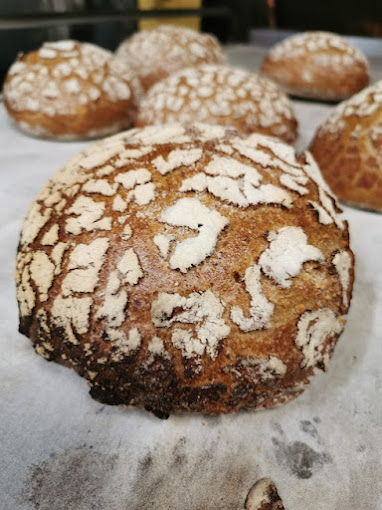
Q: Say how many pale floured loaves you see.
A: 6